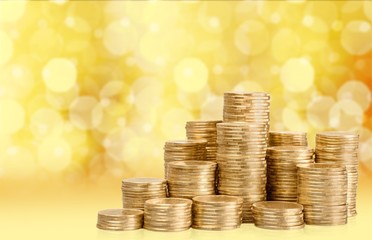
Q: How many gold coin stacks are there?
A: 14